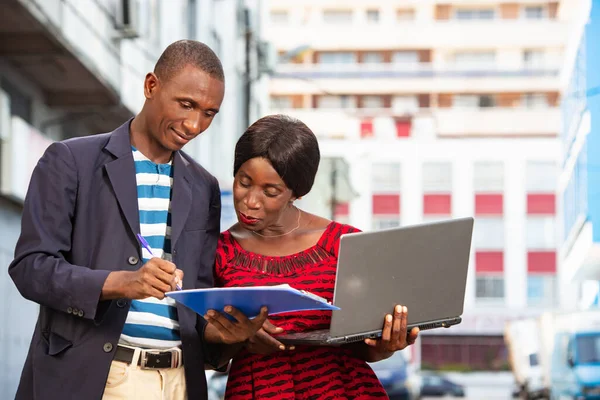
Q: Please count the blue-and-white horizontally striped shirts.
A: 1